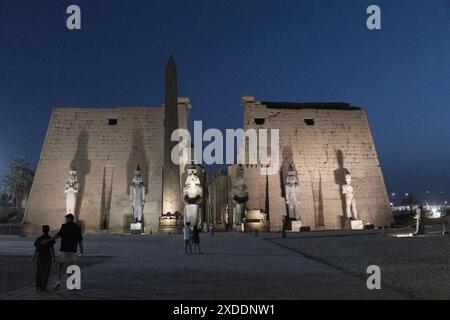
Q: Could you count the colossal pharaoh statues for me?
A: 6